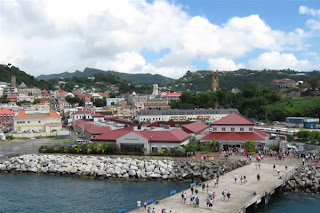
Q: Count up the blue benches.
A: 4